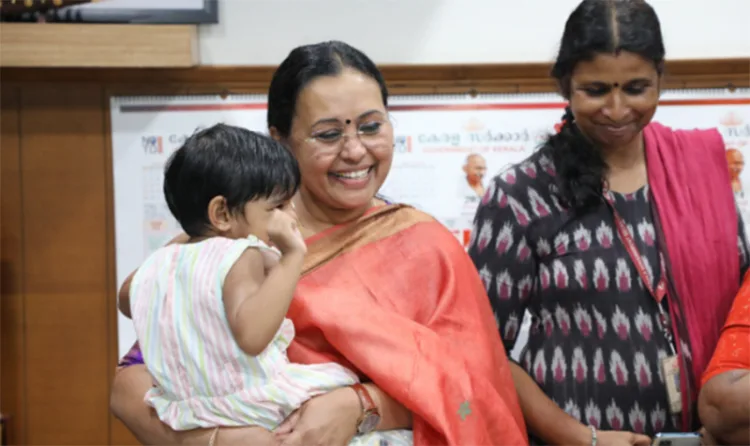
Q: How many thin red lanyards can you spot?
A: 1